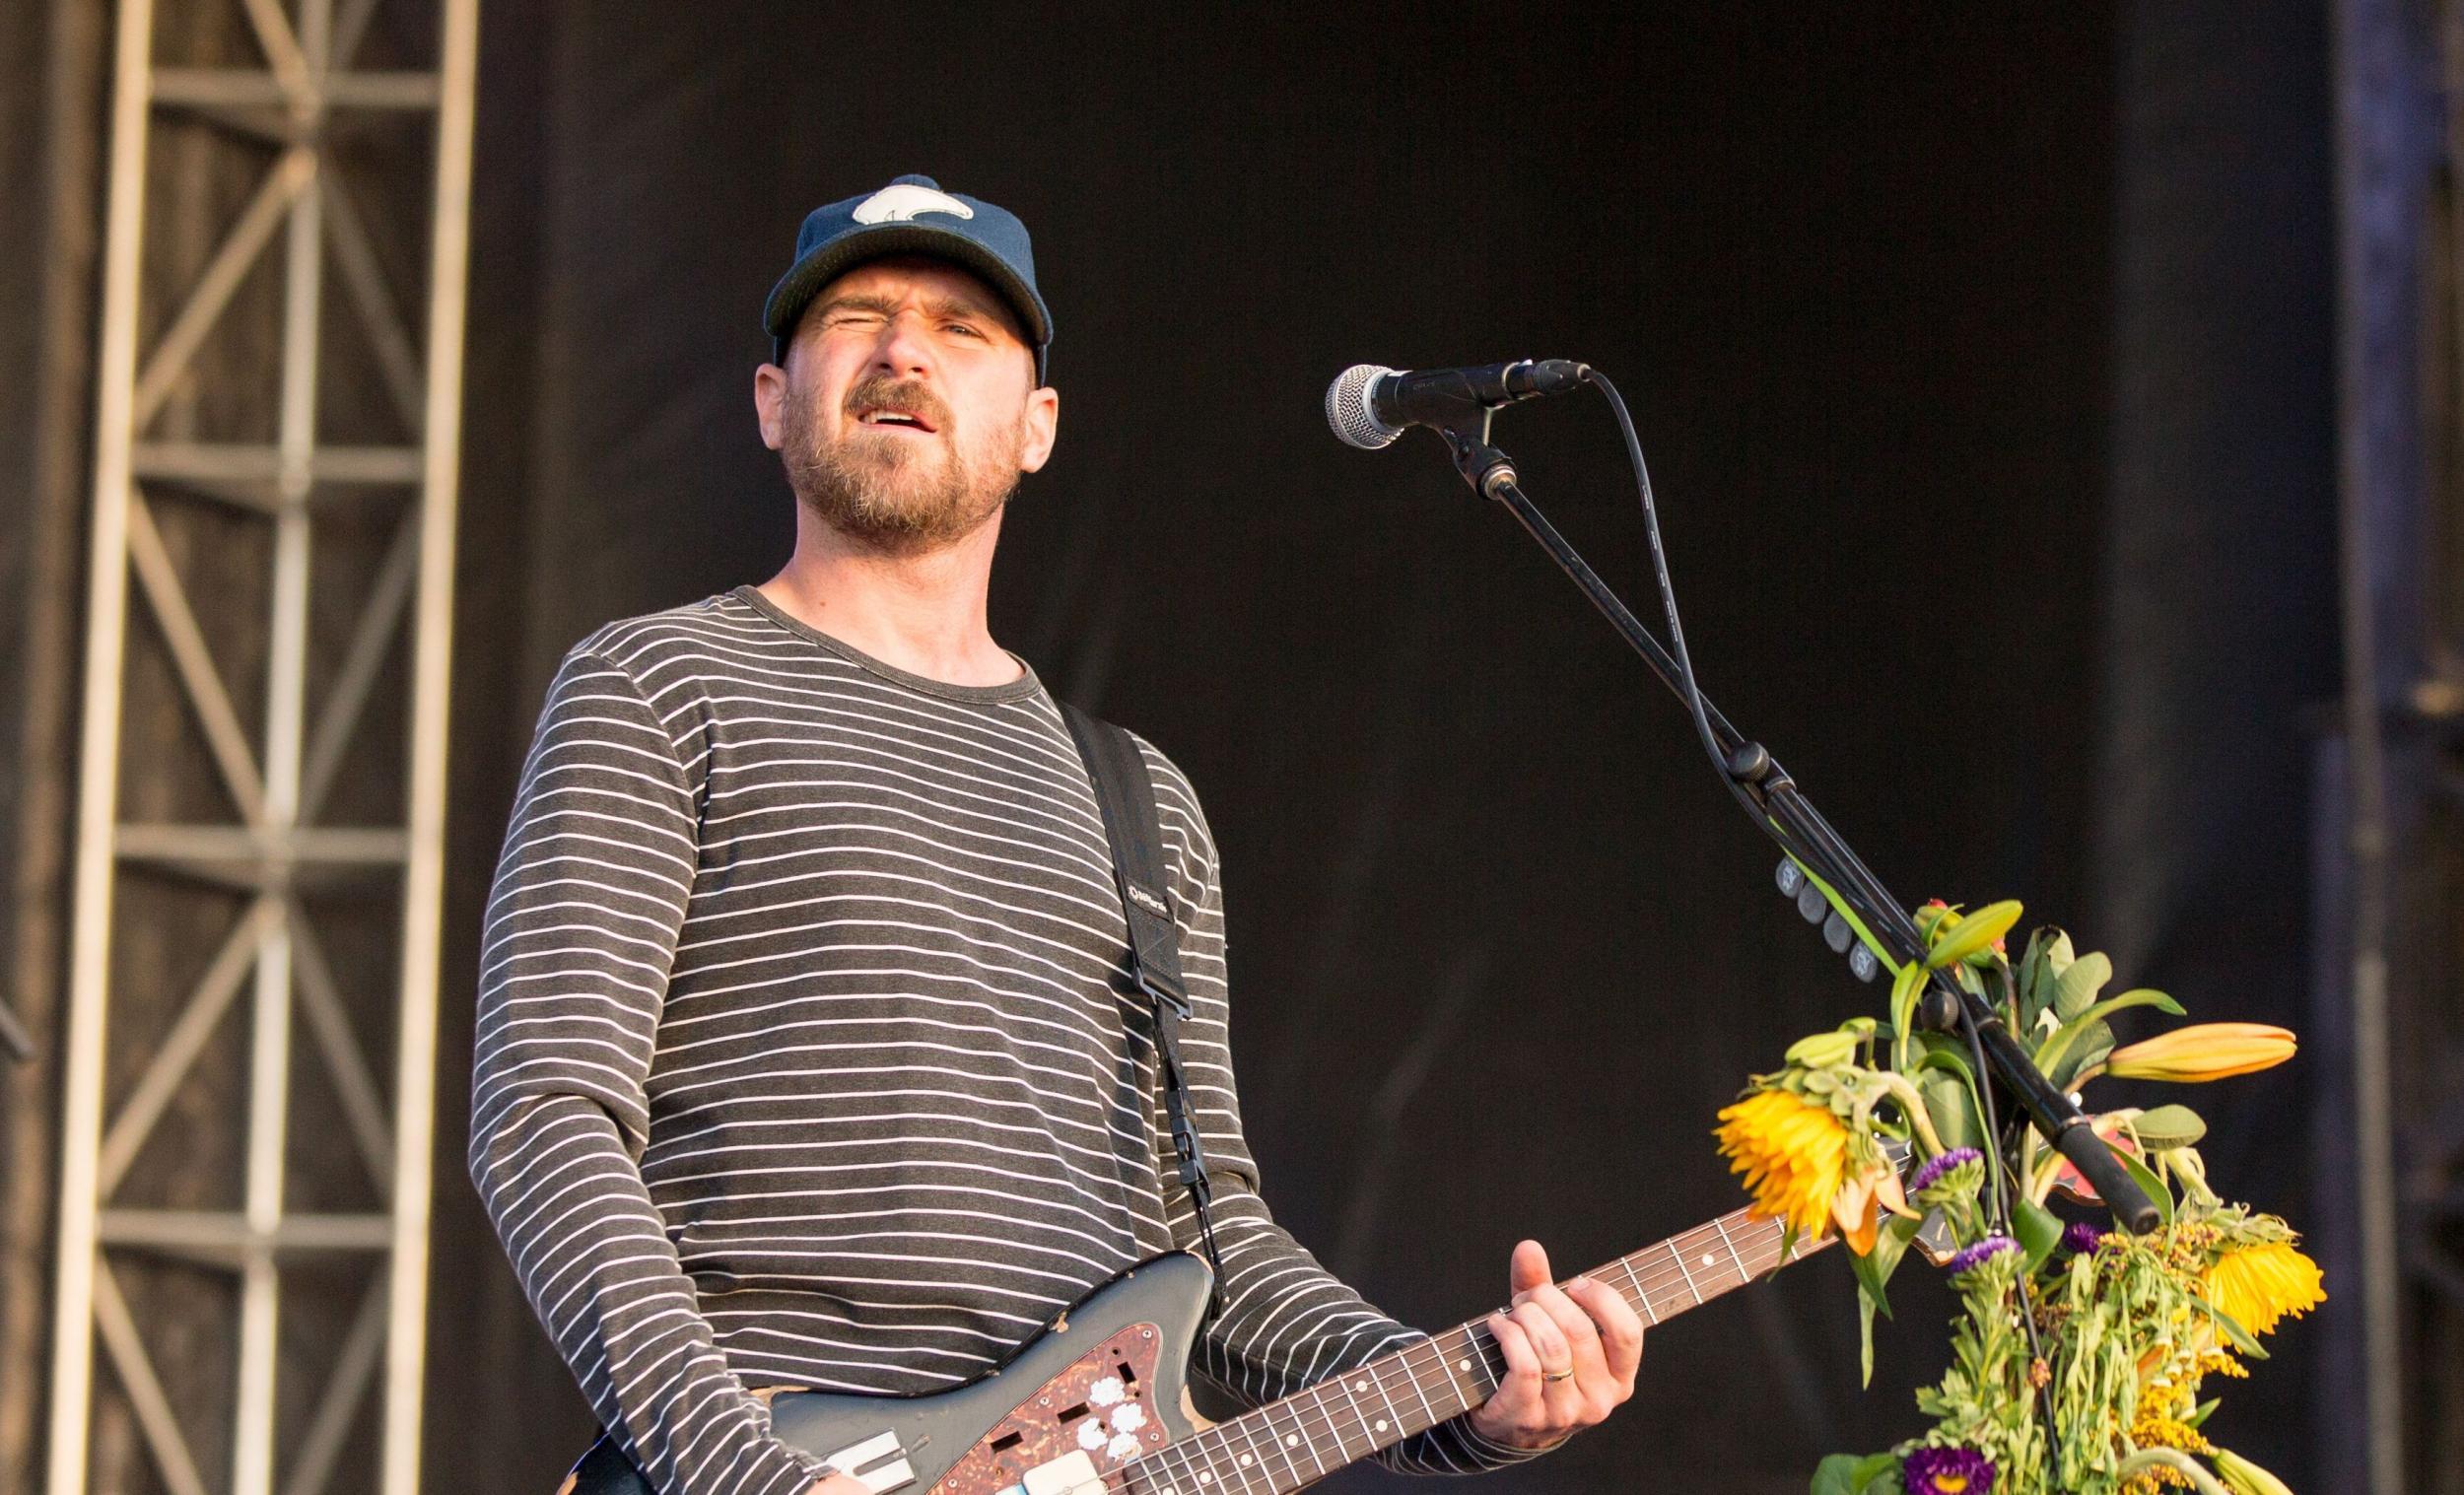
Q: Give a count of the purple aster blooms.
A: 4